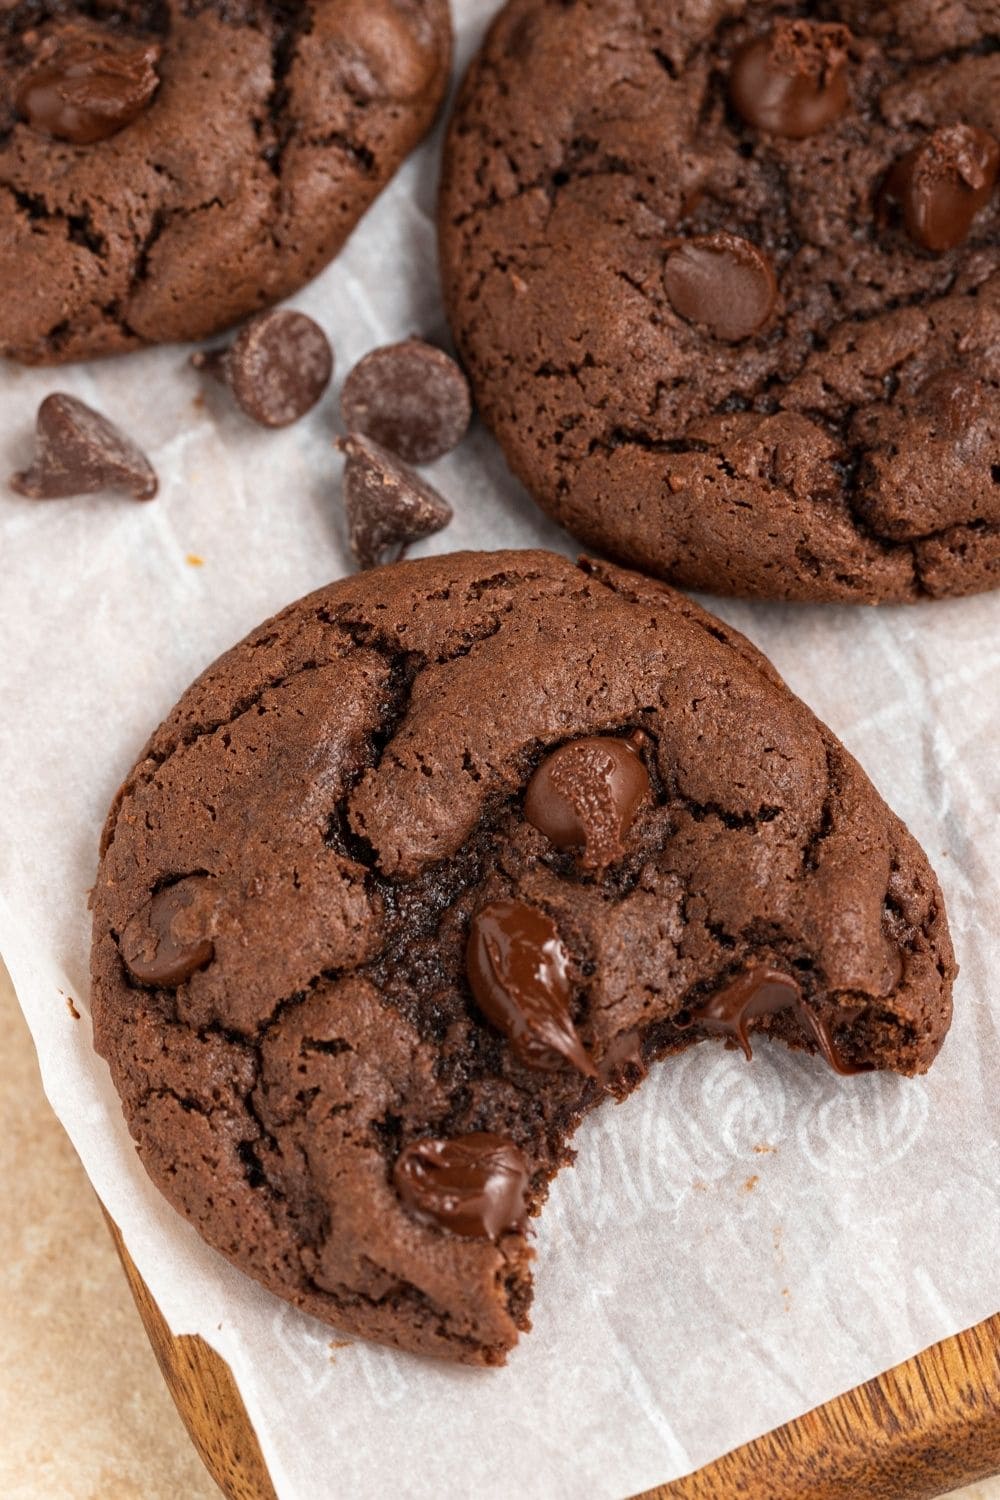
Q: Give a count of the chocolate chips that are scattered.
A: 4